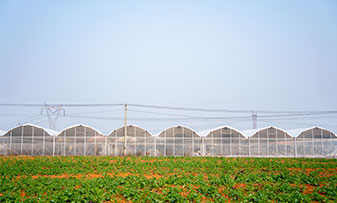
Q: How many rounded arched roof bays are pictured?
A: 7